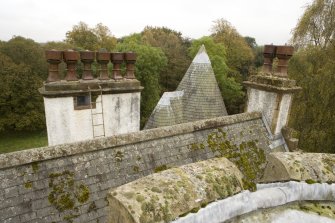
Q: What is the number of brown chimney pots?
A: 8